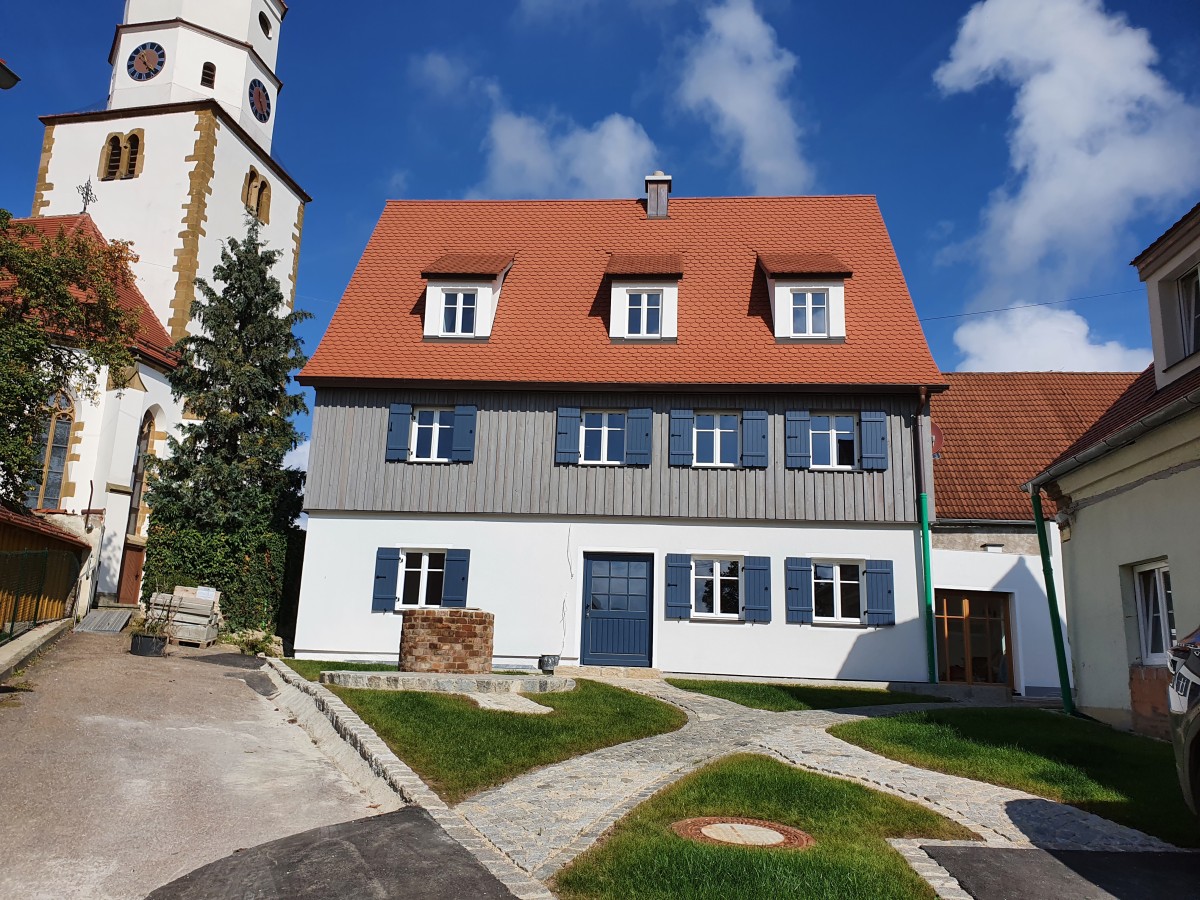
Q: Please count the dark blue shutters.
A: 14